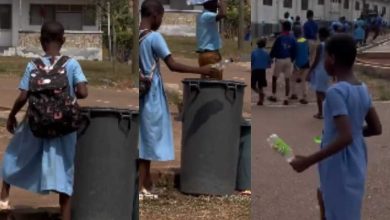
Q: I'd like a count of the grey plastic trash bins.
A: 2